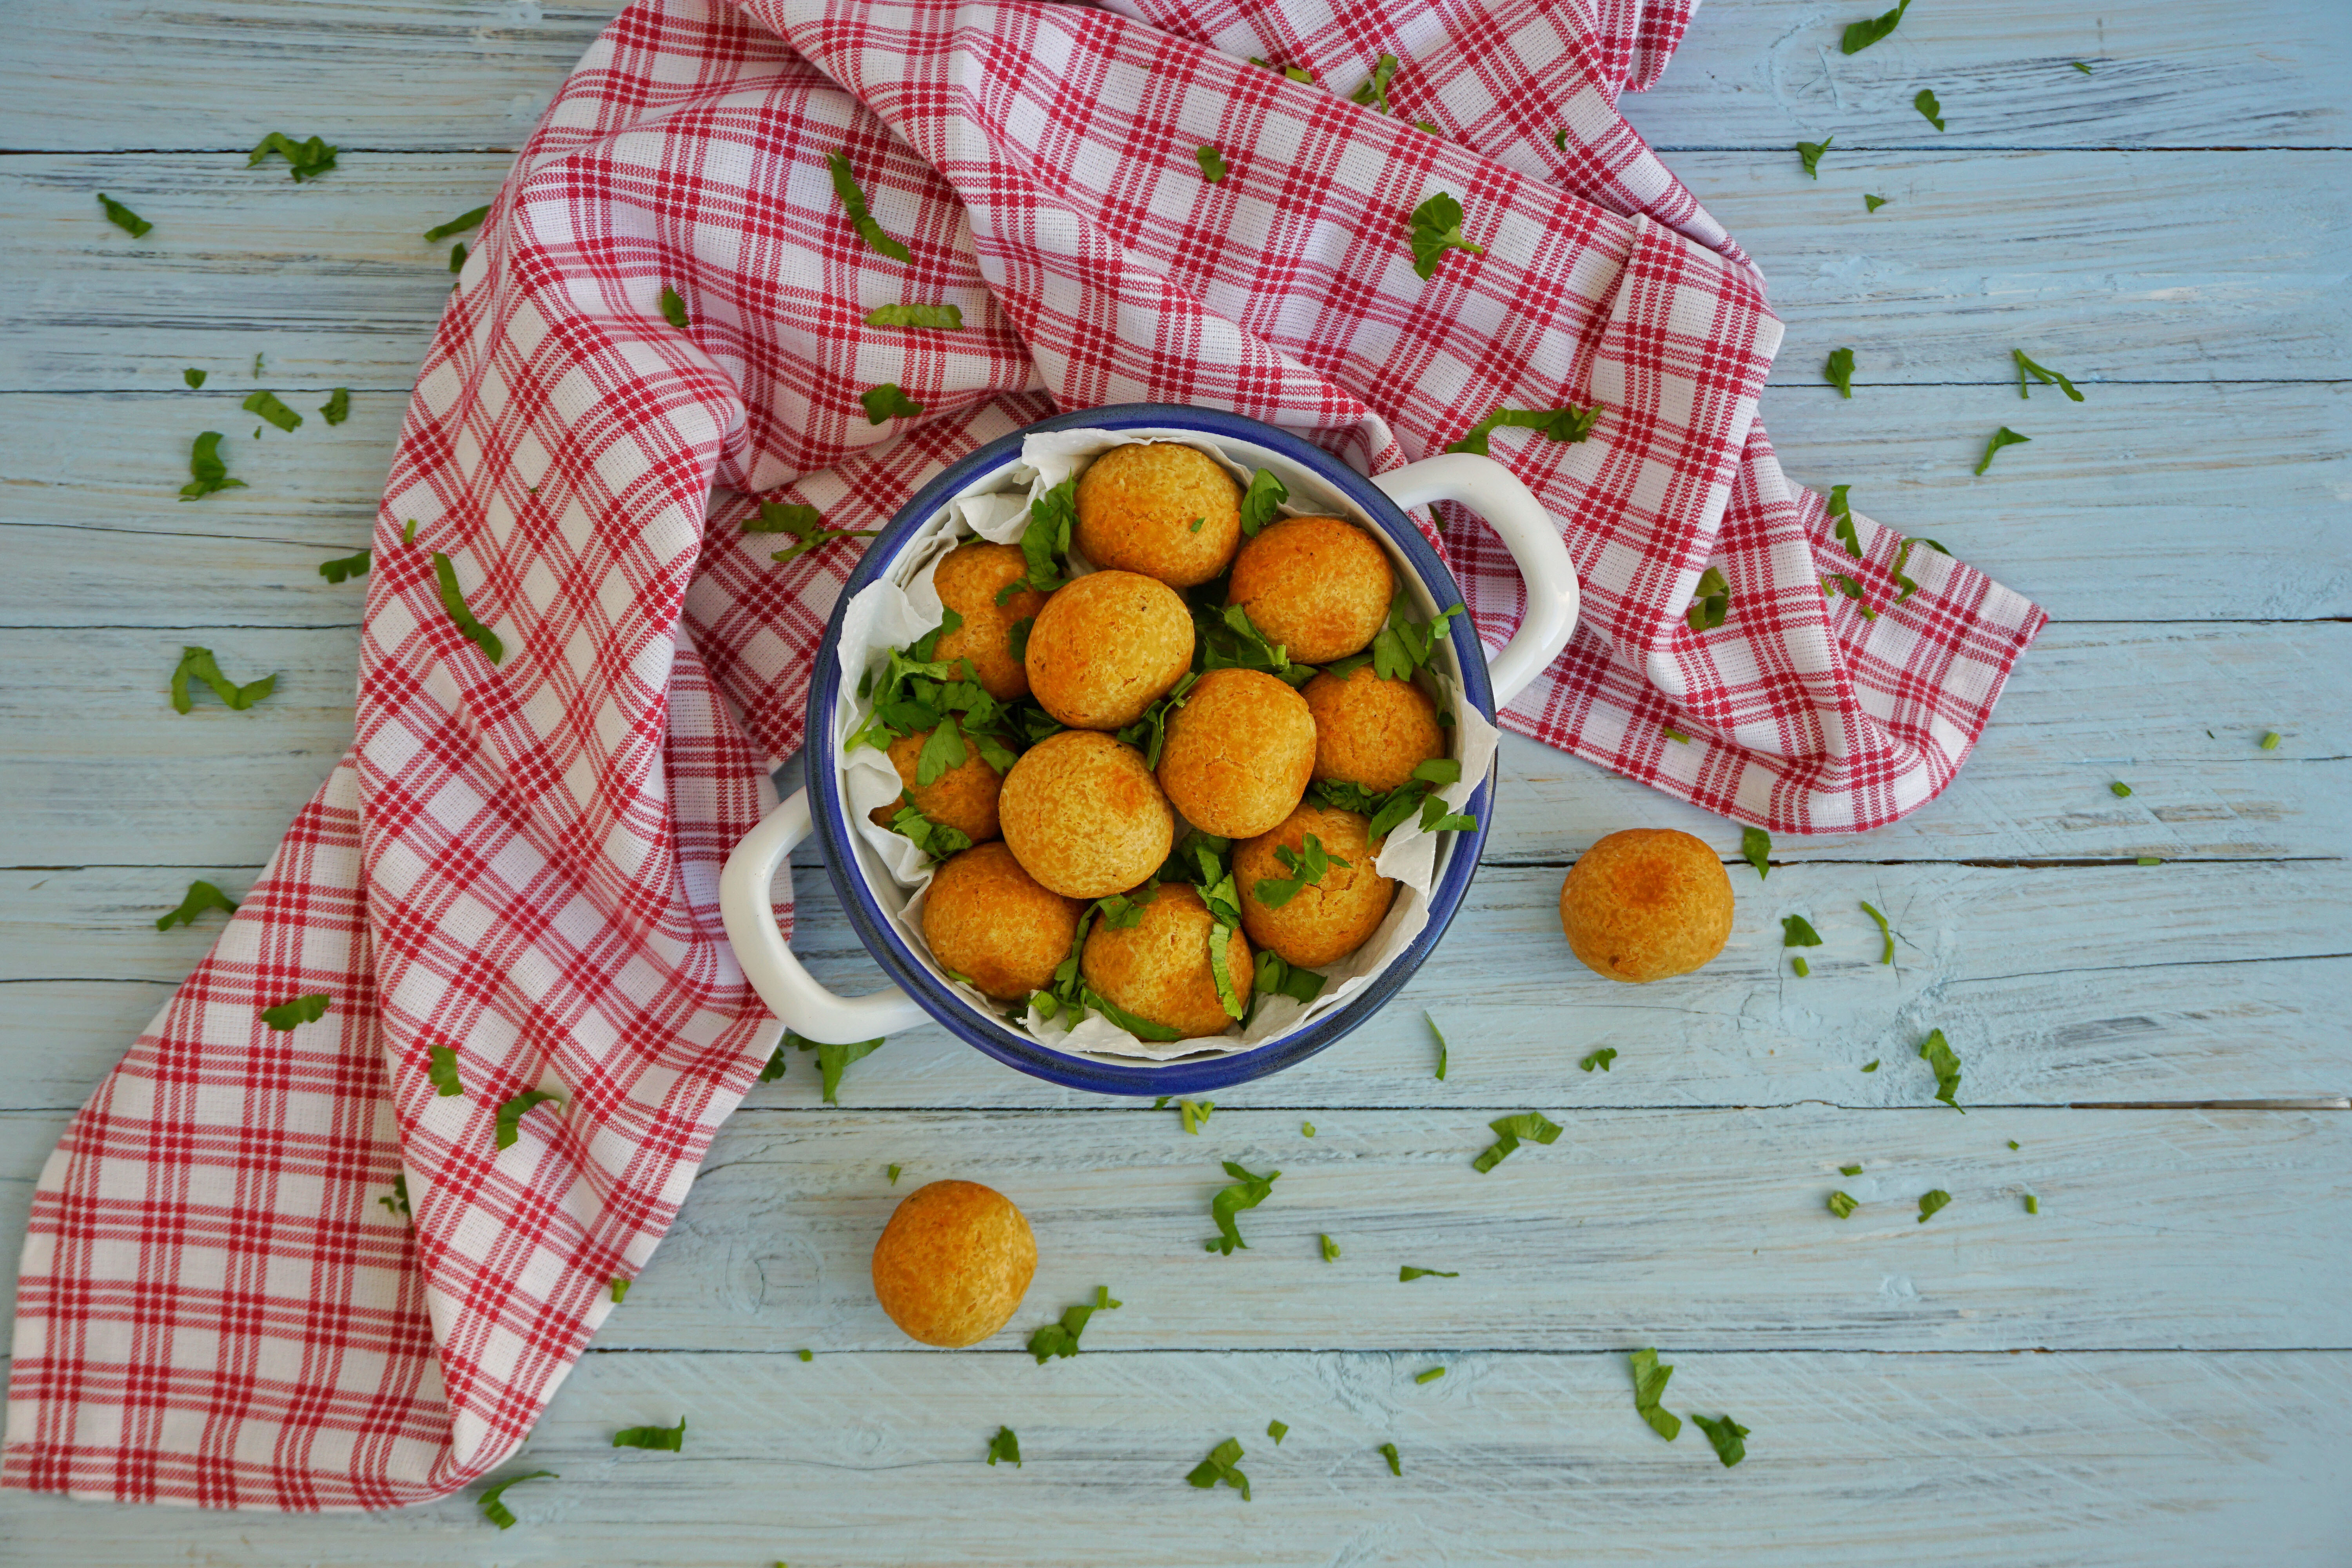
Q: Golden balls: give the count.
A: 13